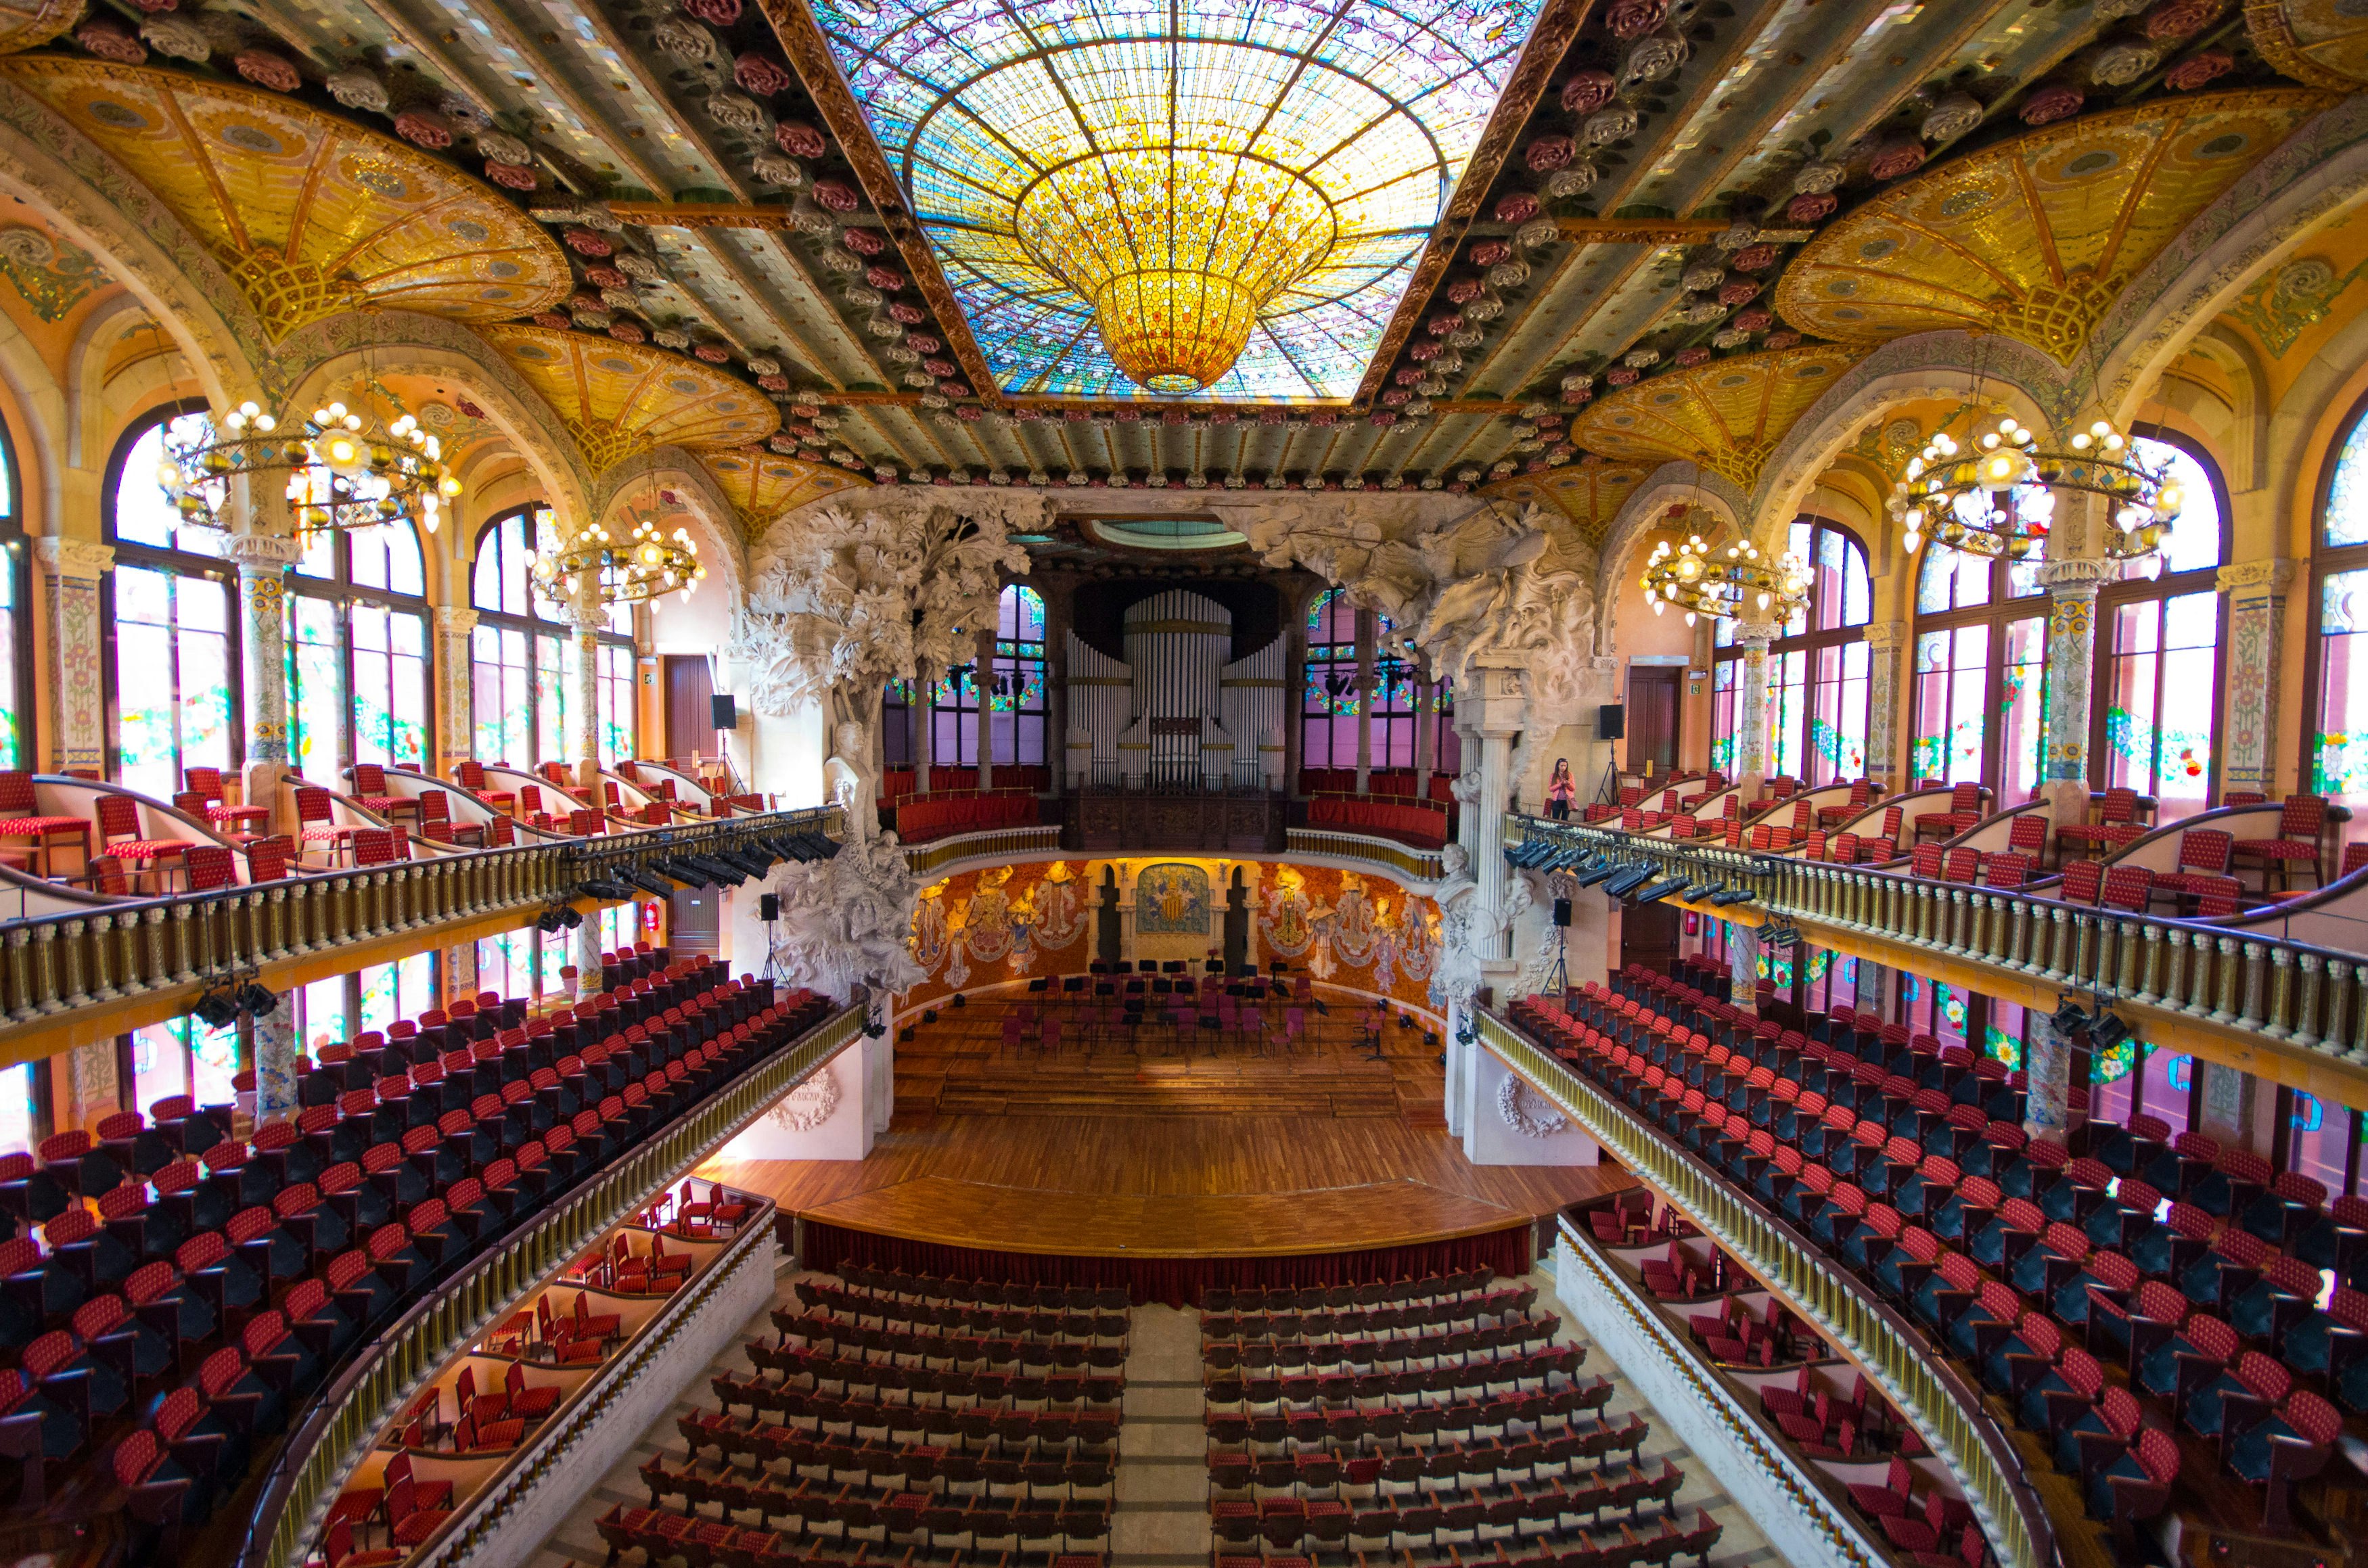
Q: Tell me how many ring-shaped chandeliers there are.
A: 4